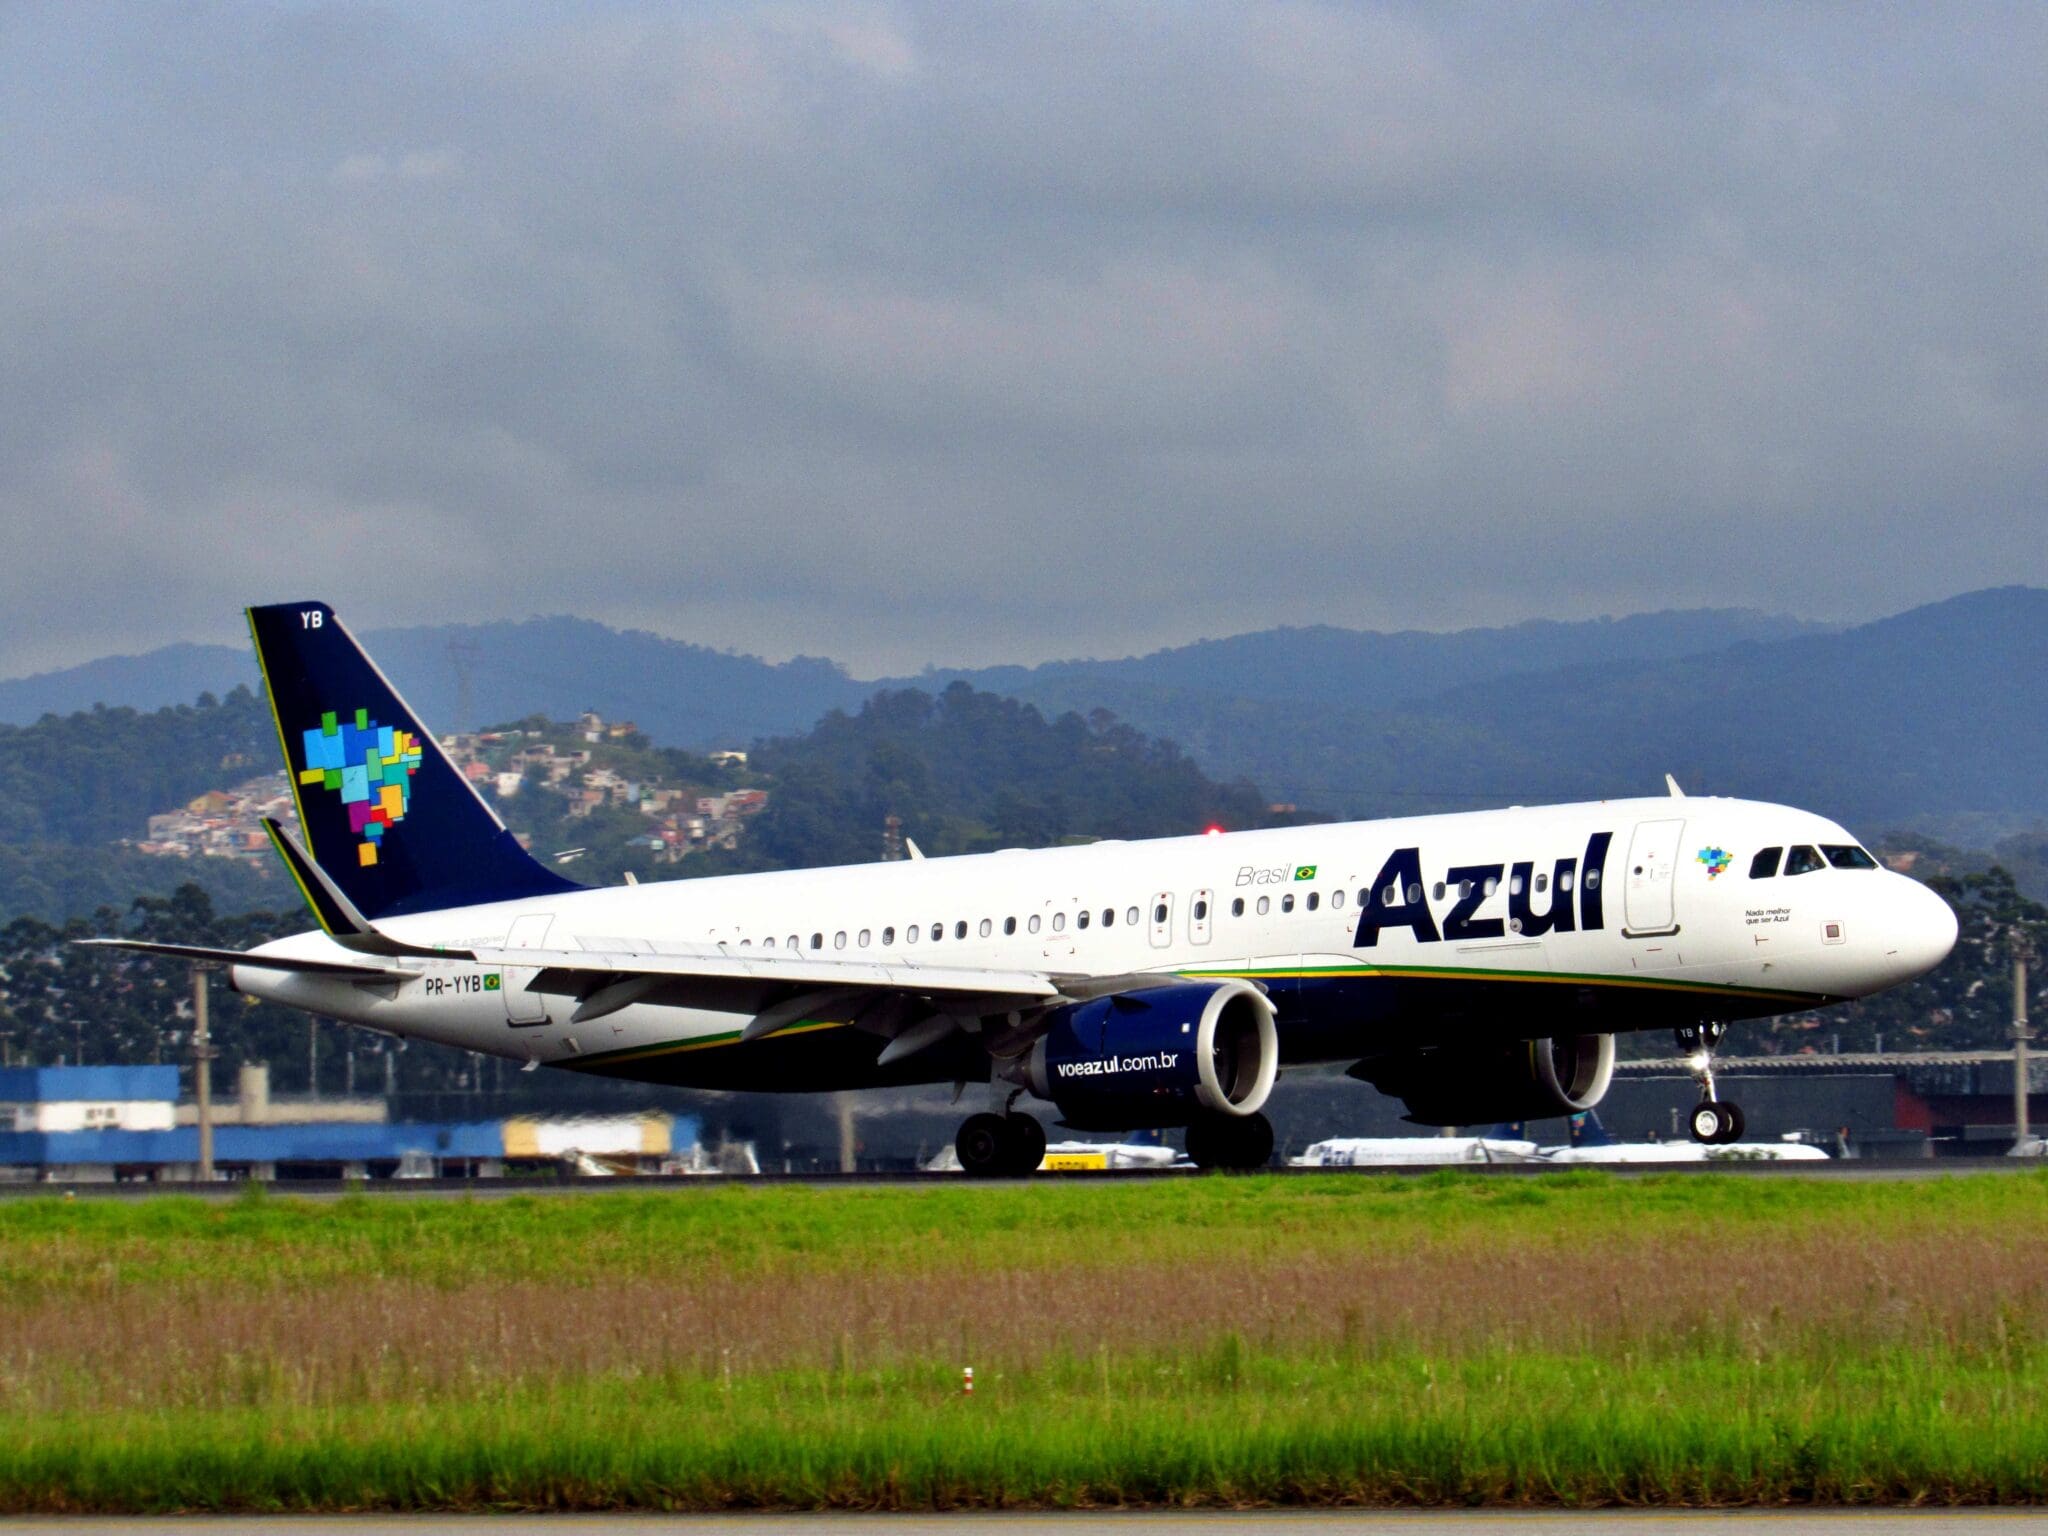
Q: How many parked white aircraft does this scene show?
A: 3